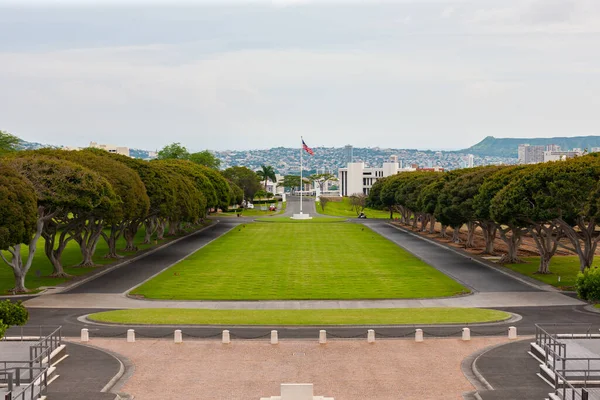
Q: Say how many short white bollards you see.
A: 10